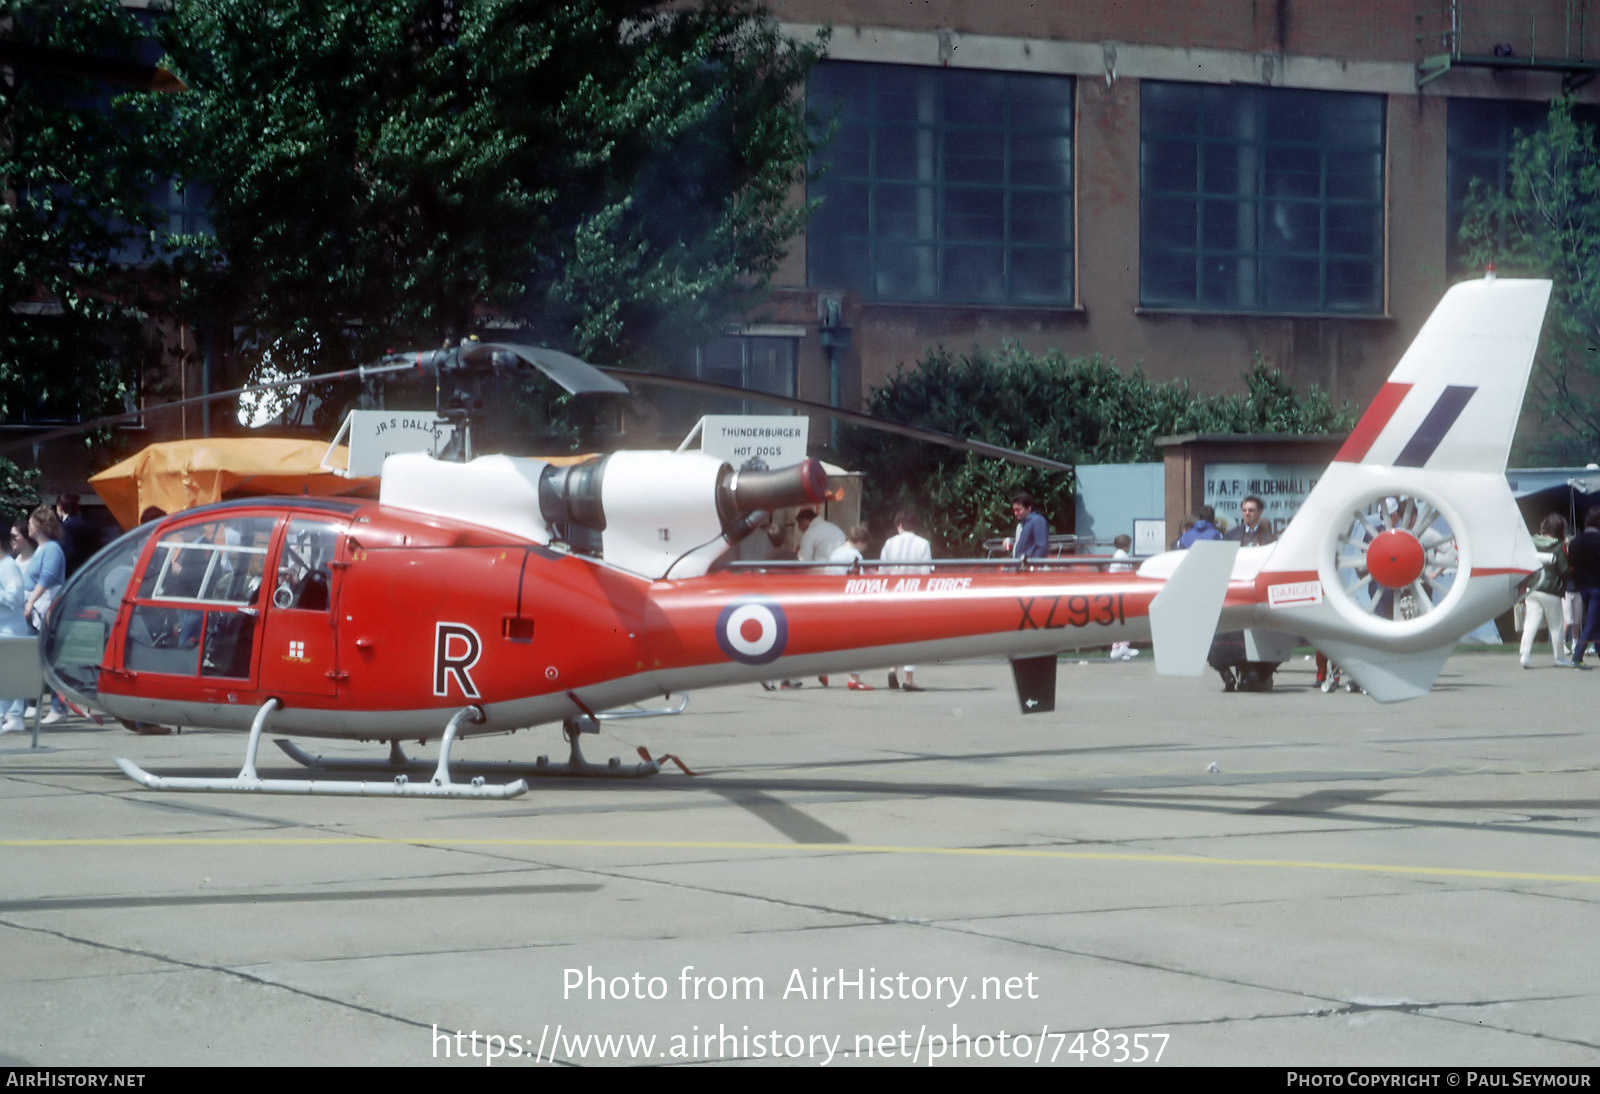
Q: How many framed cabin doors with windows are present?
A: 2